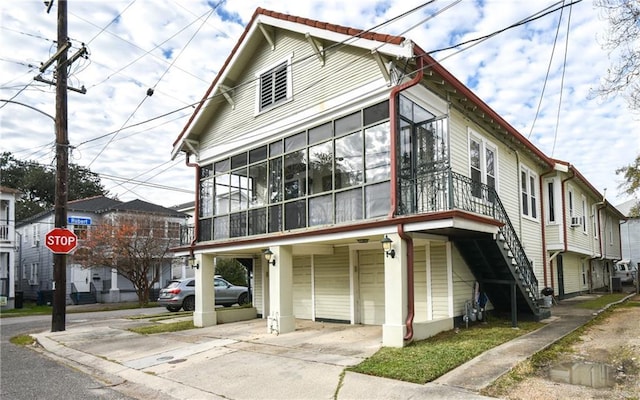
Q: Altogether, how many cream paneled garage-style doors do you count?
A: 2